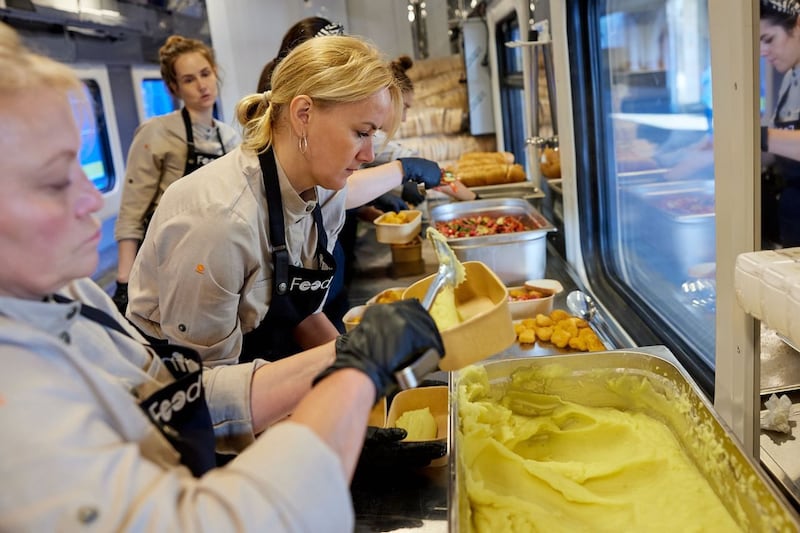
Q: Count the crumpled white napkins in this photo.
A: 1